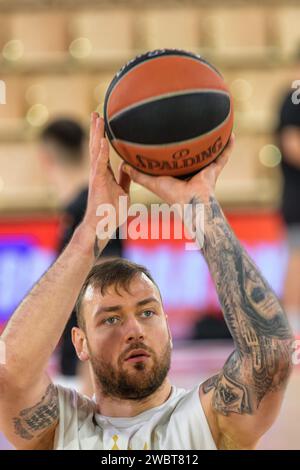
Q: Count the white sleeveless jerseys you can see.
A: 1